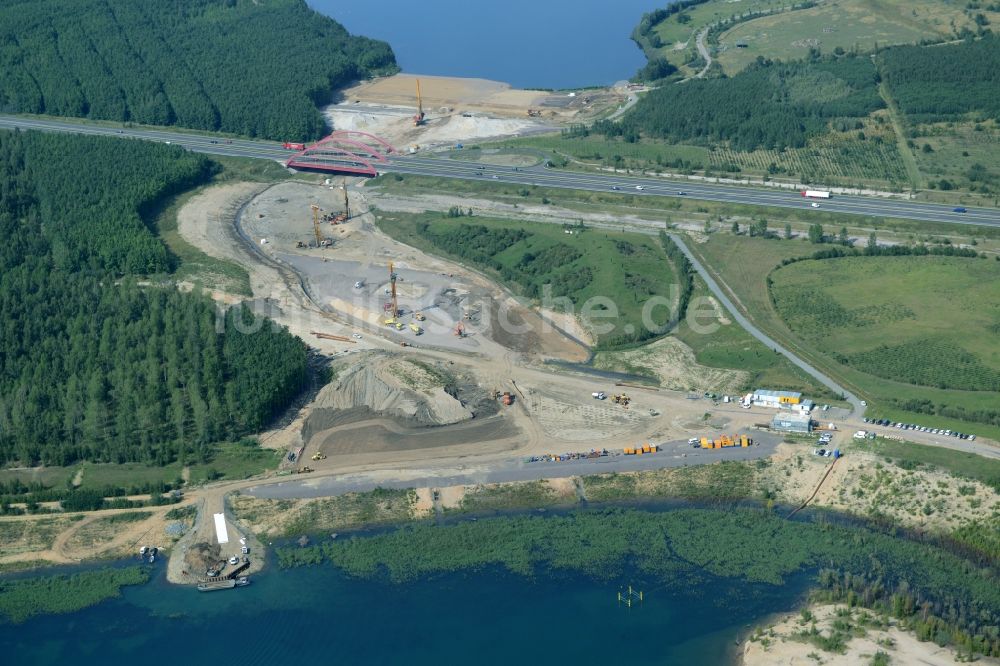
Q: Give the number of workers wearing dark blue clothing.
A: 0